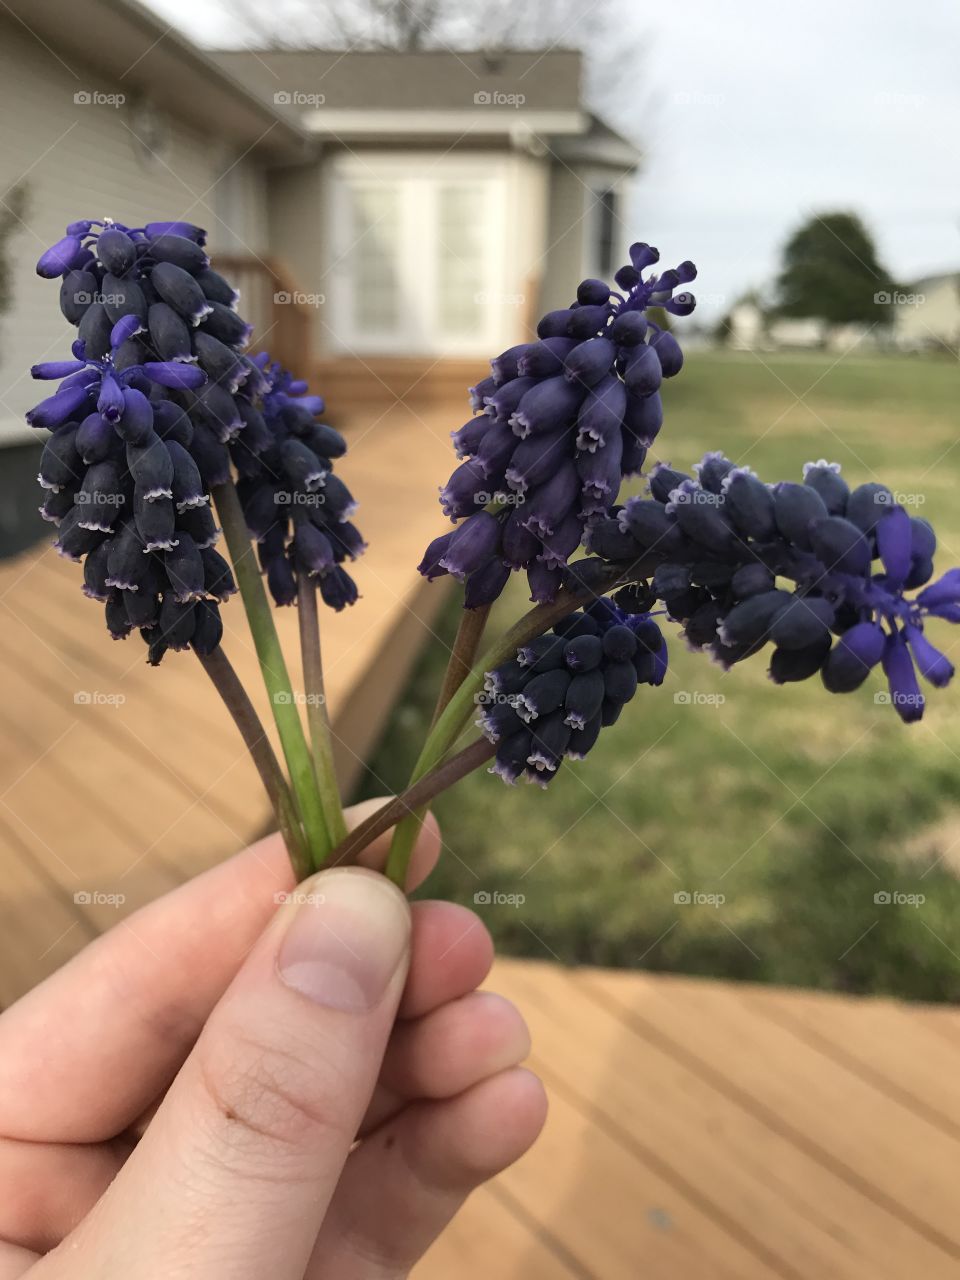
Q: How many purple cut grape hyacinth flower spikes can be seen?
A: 6